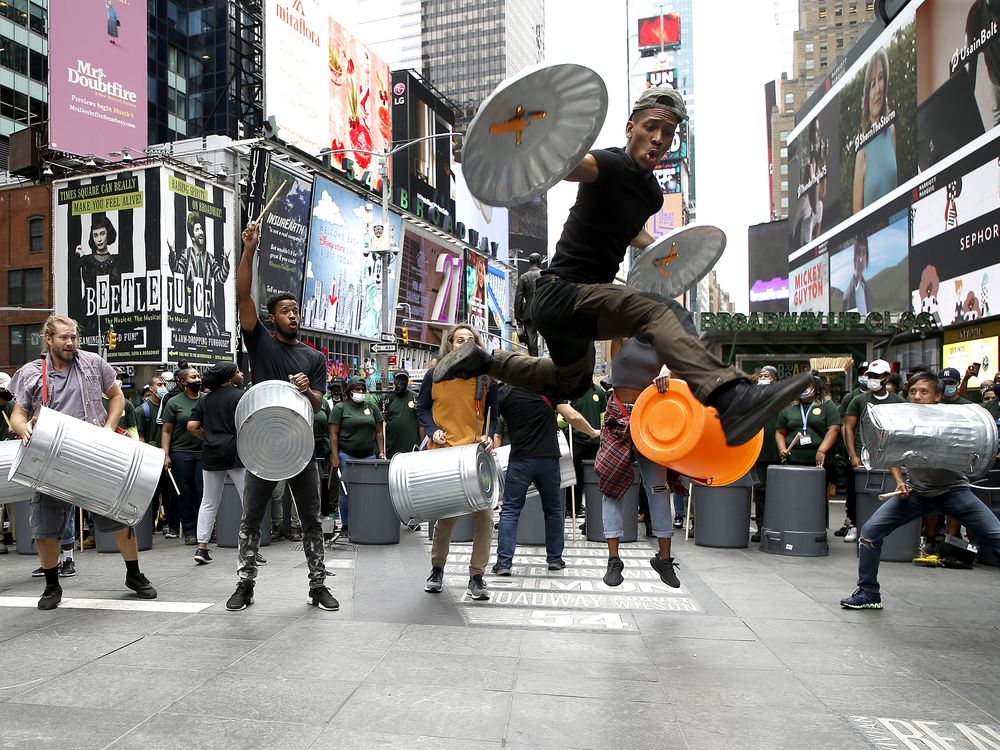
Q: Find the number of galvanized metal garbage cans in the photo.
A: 6